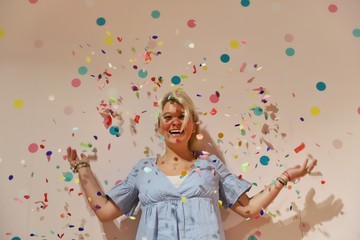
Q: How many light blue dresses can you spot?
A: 1